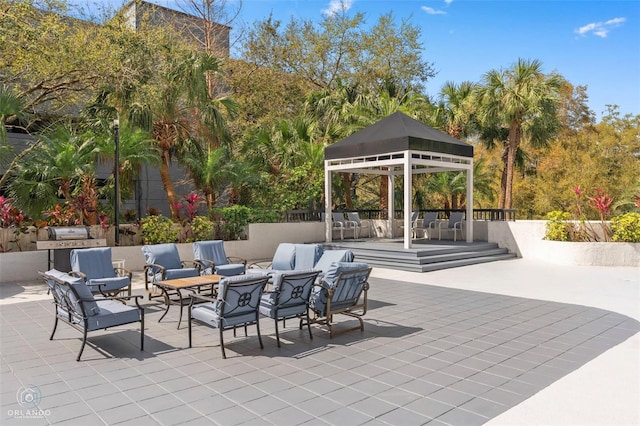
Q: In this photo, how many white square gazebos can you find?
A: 1